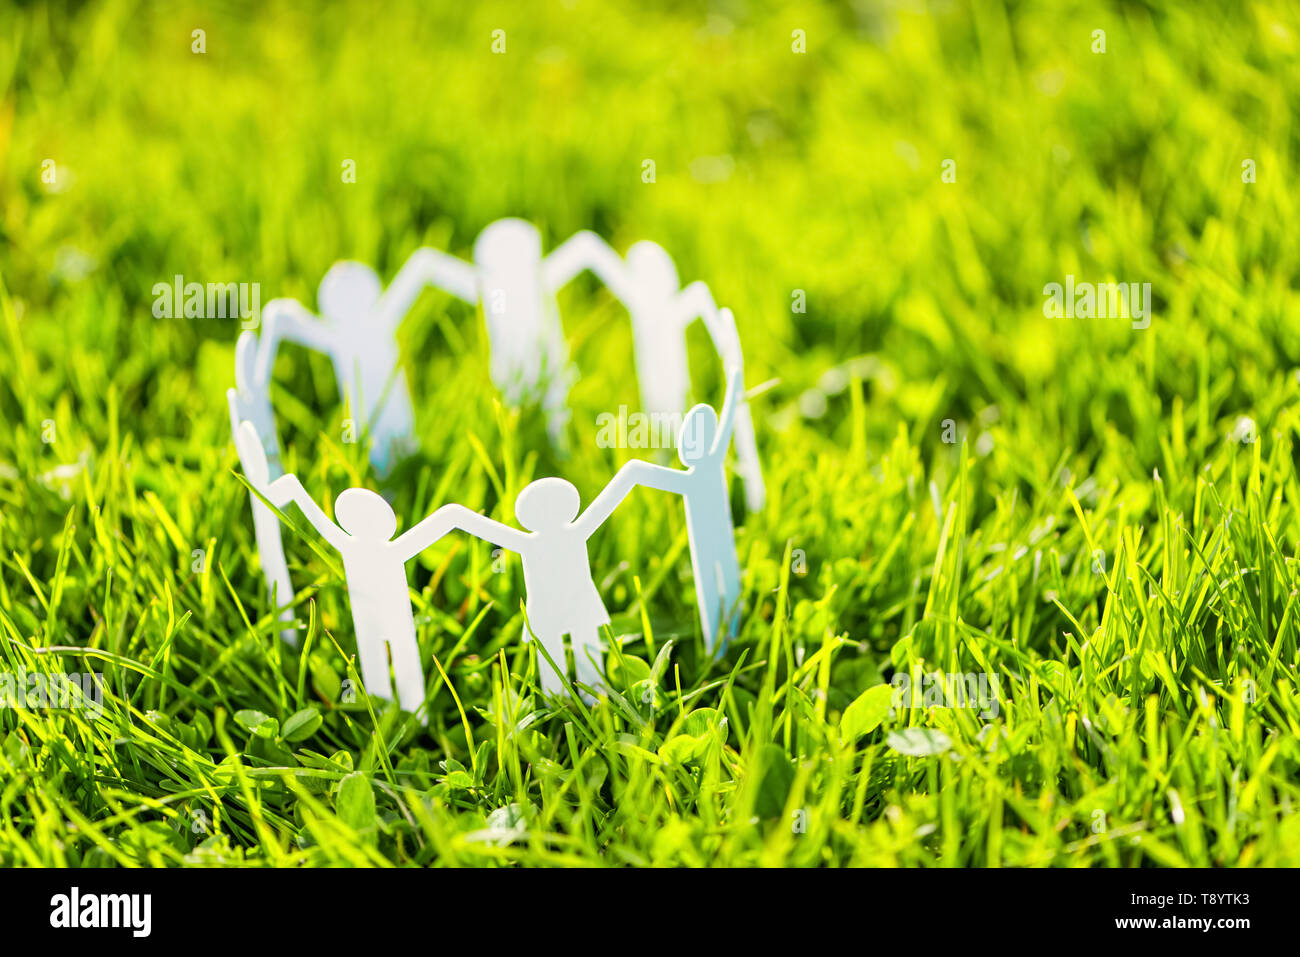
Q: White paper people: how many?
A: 9